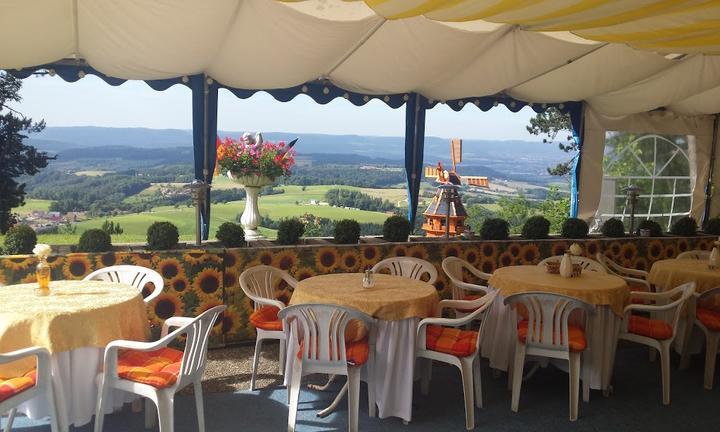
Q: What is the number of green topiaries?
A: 14